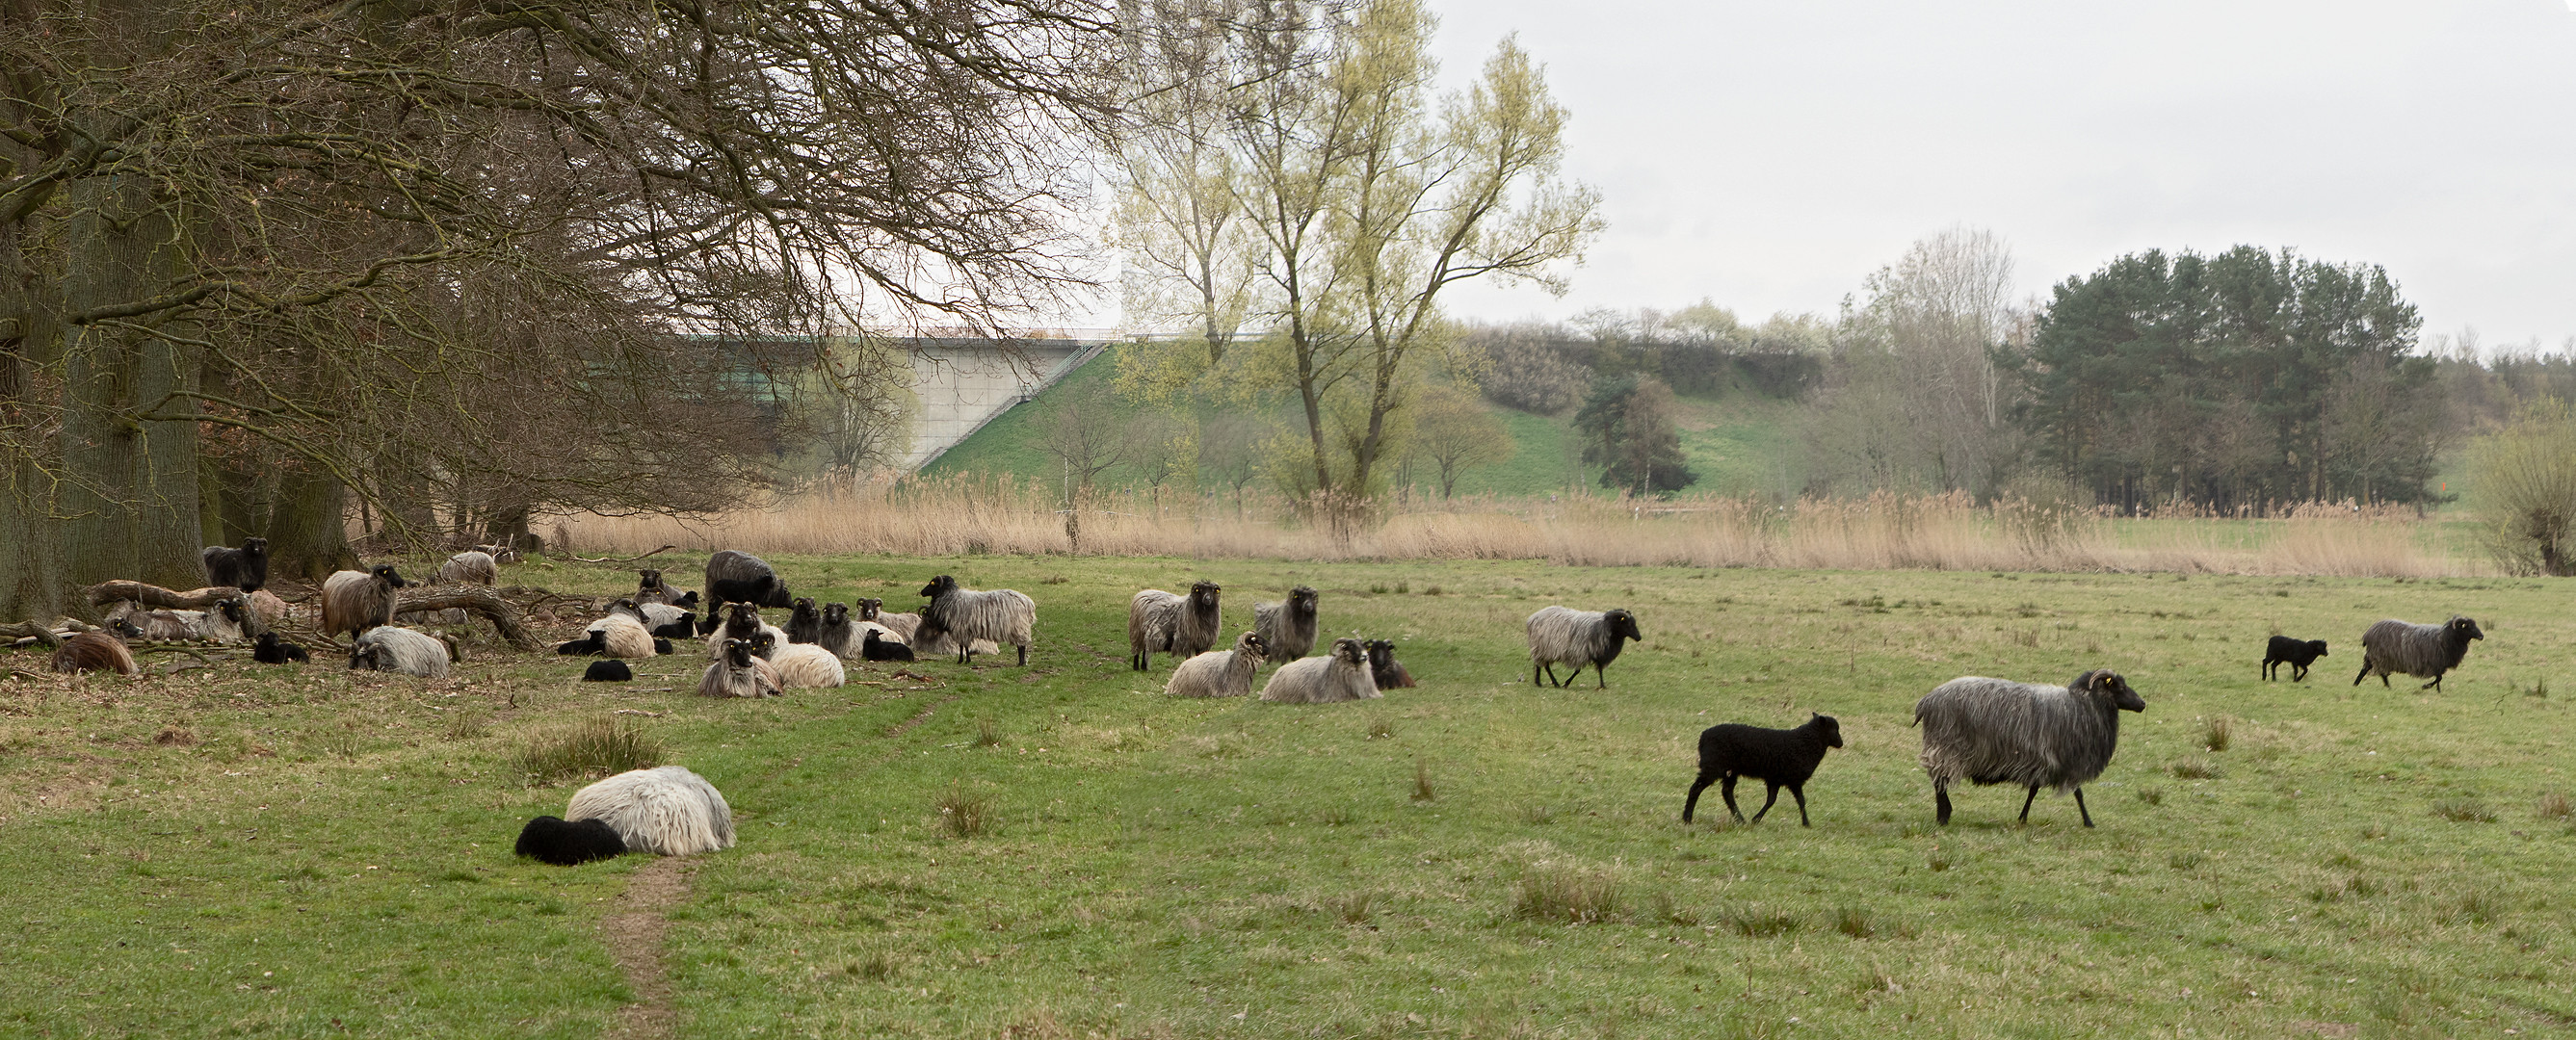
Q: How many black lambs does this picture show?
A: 12